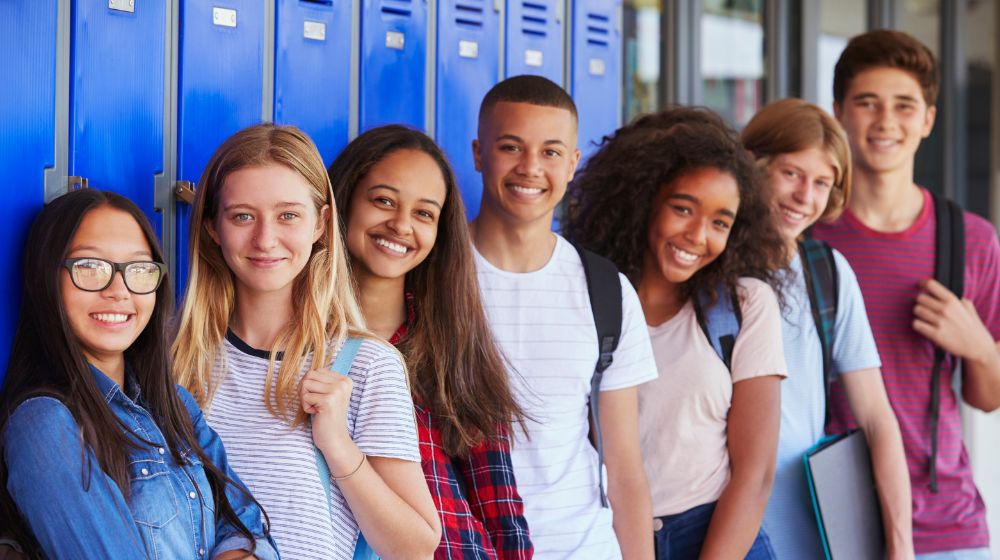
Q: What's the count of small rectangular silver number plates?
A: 7